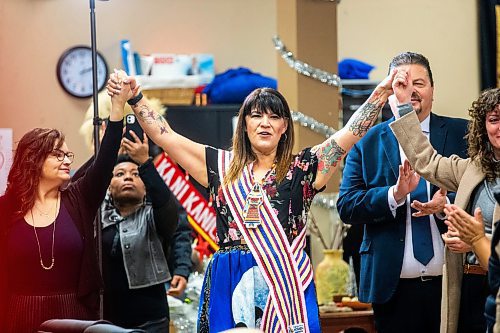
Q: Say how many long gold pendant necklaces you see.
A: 1